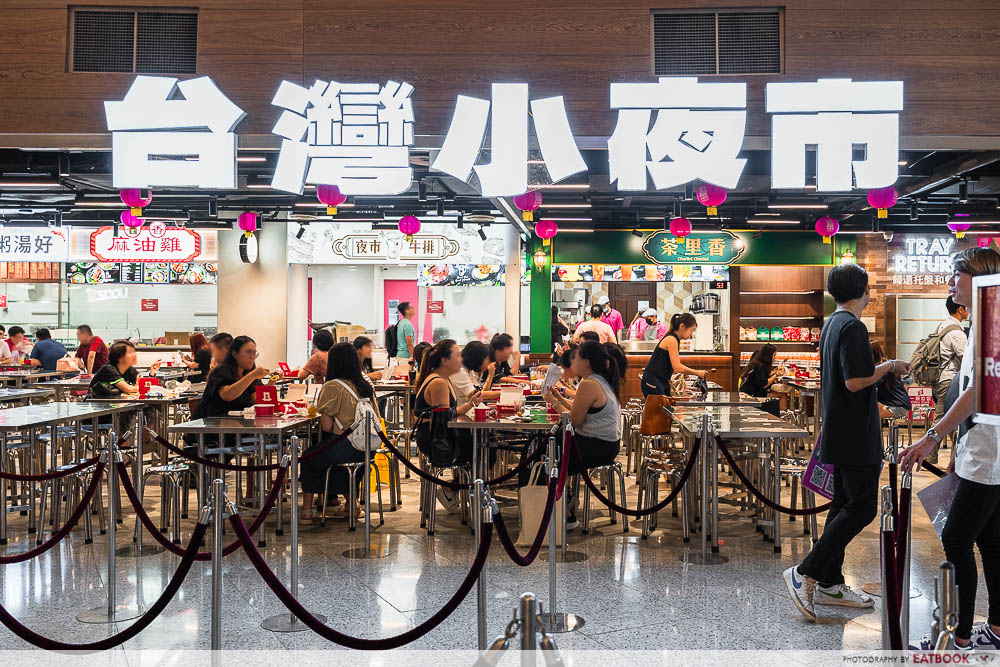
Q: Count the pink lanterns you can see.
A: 12